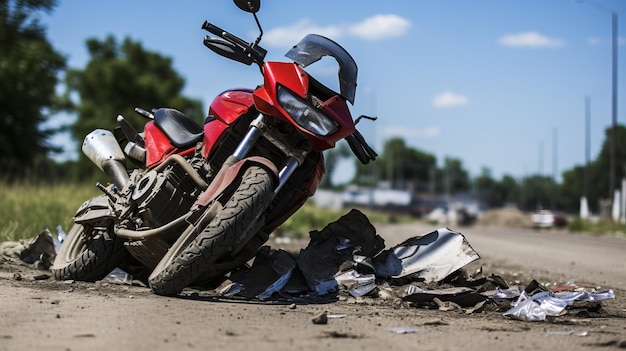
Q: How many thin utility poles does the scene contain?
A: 4